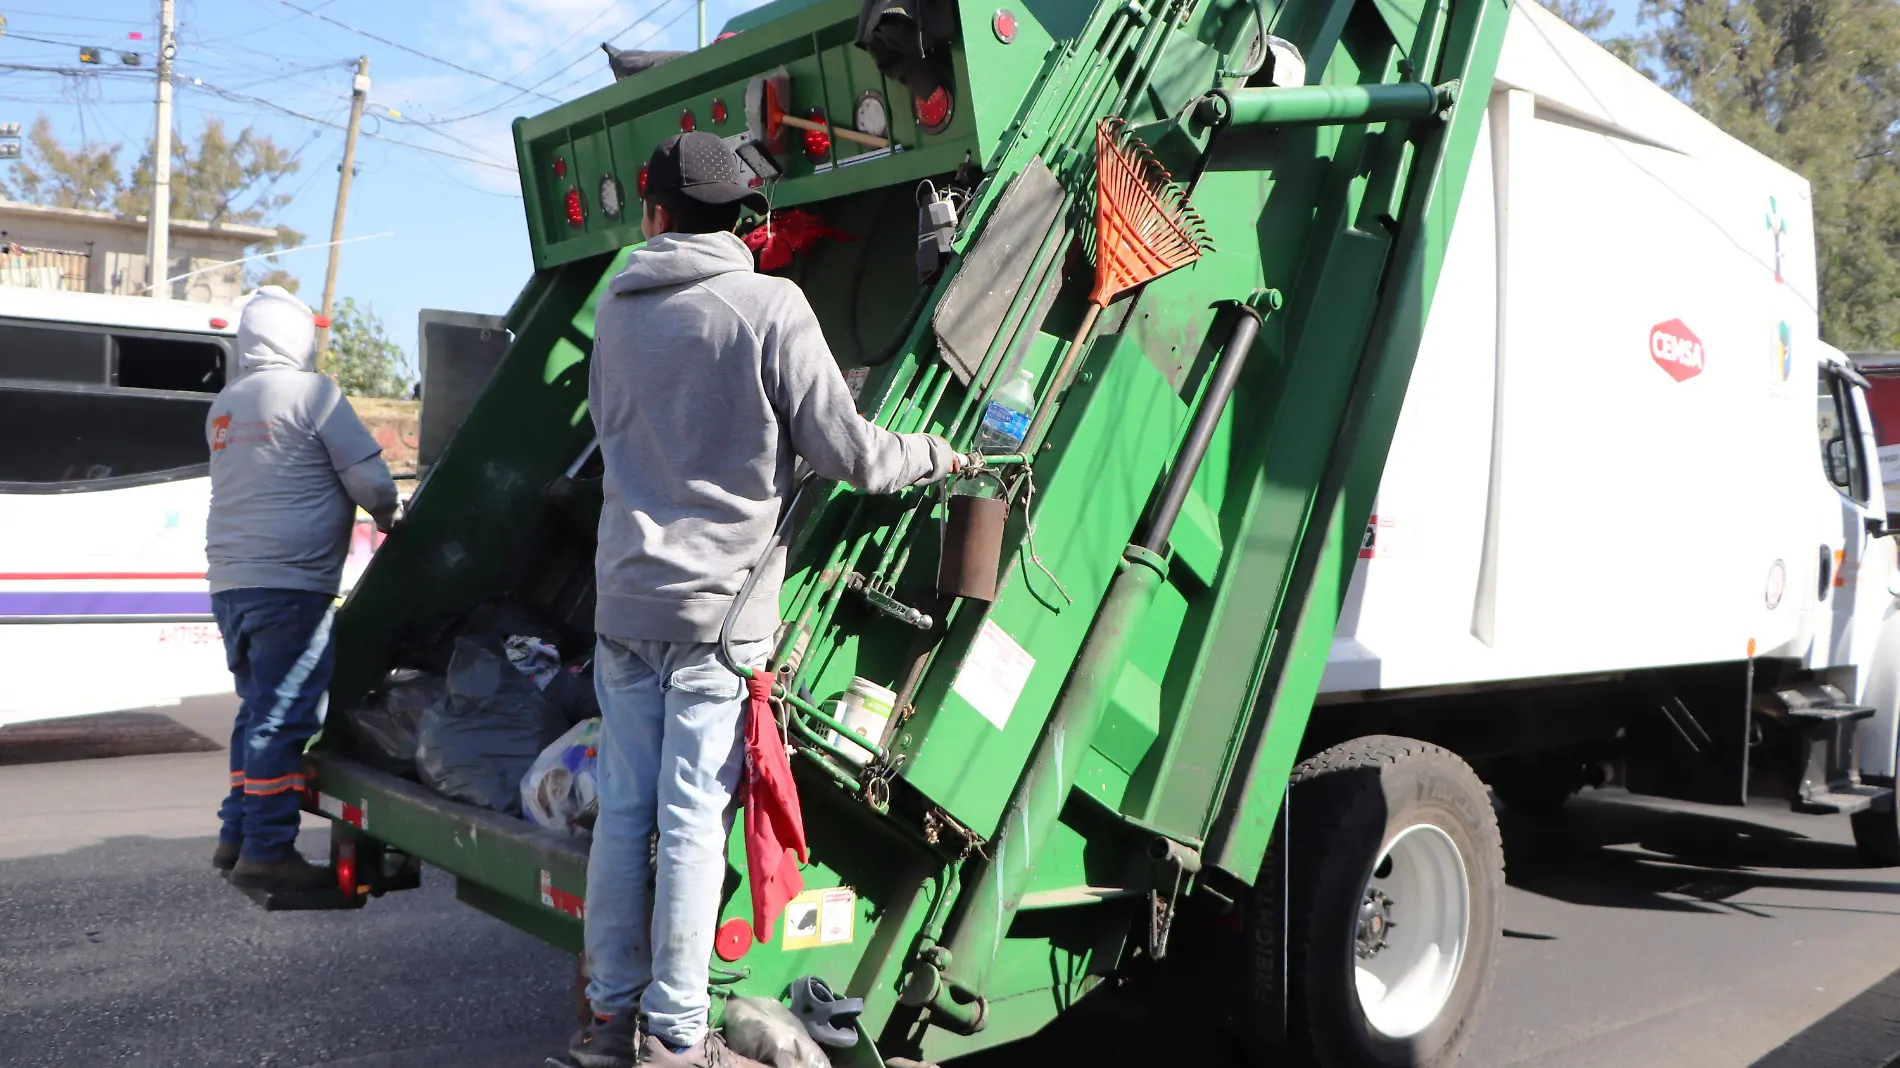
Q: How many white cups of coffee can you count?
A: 0